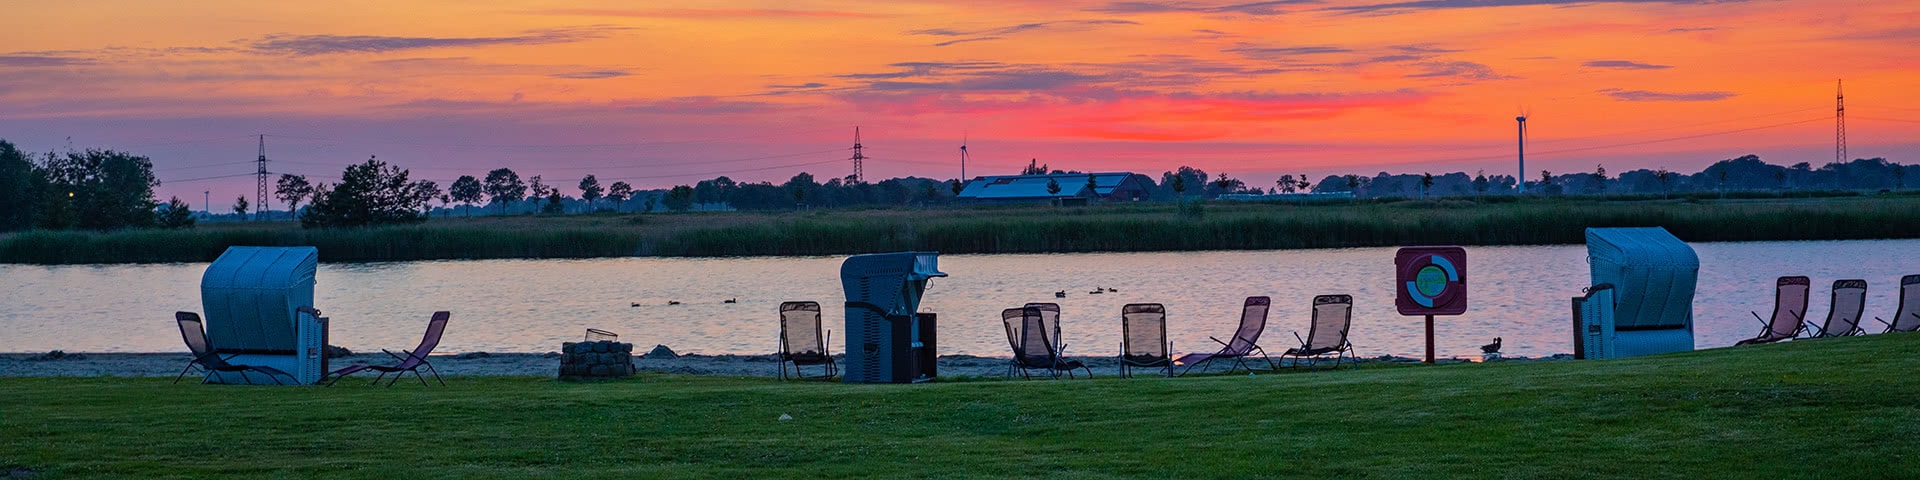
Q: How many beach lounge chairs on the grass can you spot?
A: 11